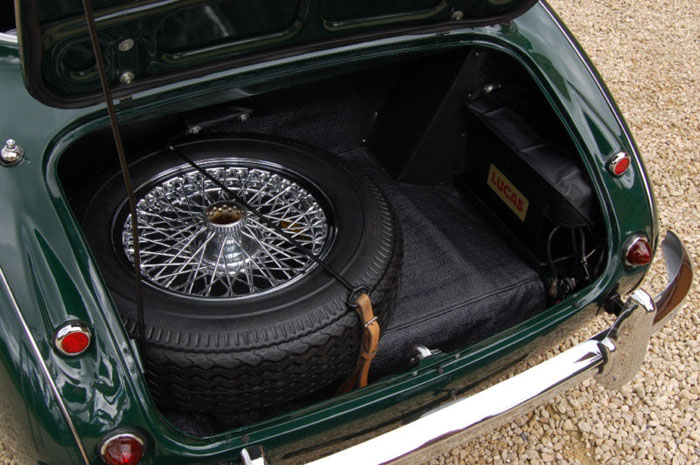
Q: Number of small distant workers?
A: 0